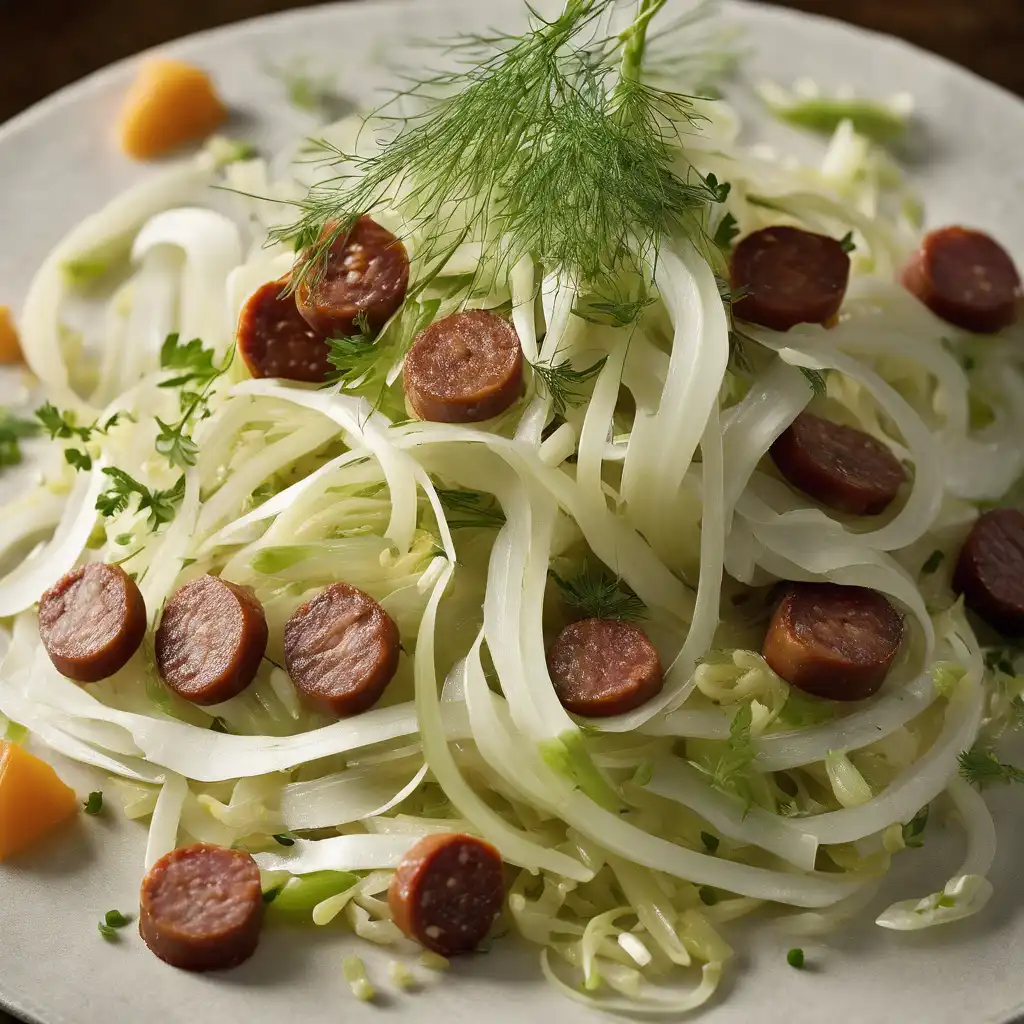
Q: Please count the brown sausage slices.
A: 14